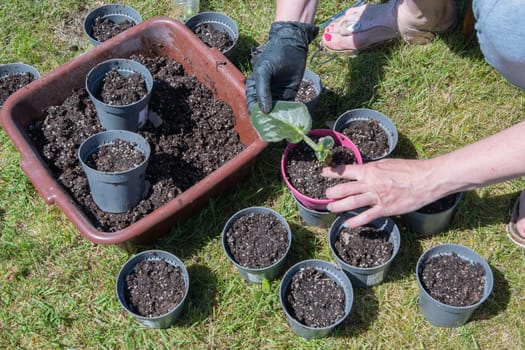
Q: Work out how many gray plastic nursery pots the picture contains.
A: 14